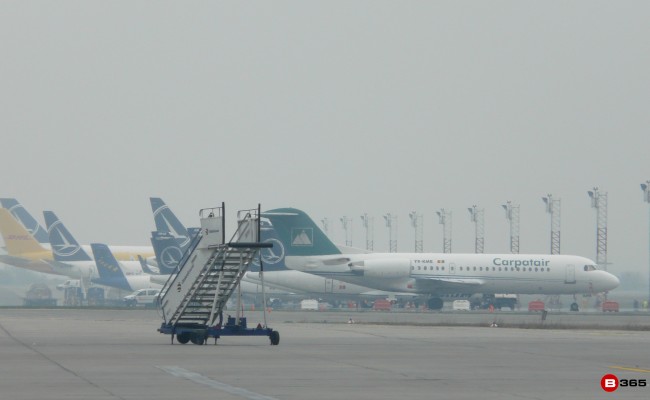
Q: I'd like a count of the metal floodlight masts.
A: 11